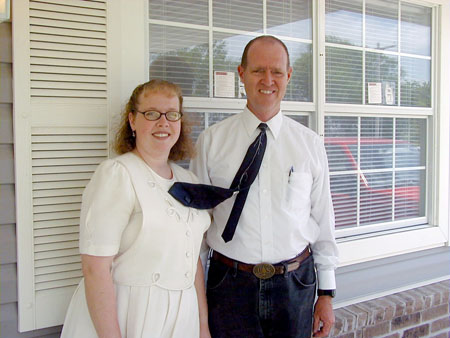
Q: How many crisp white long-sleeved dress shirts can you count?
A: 1